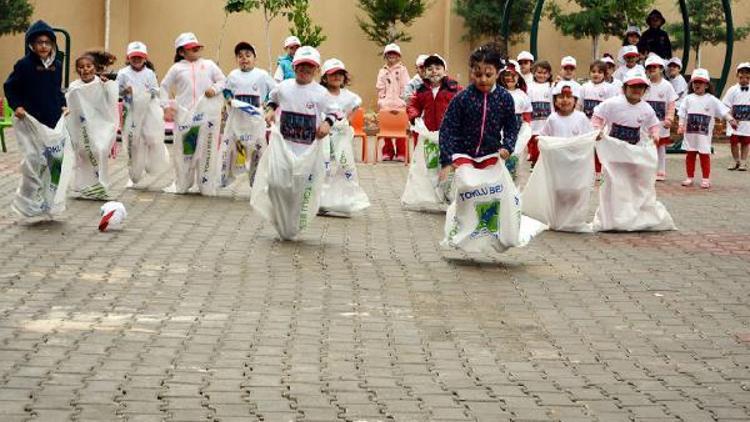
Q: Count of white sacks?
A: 12